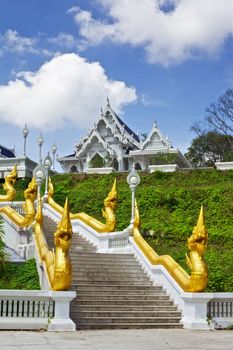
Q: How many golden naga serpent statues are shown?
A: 5